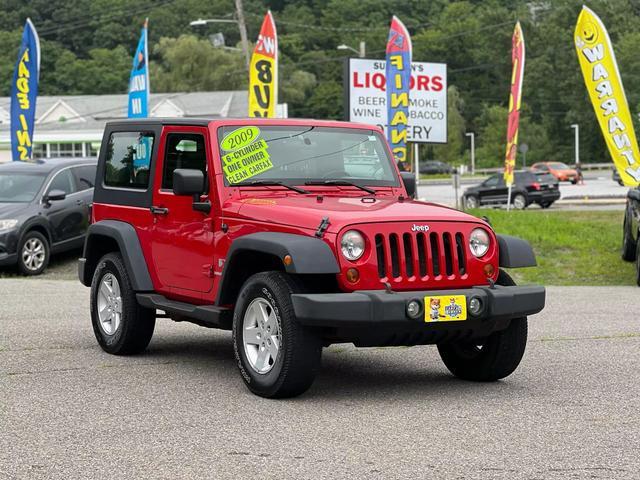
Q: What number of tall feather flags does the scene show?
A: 6